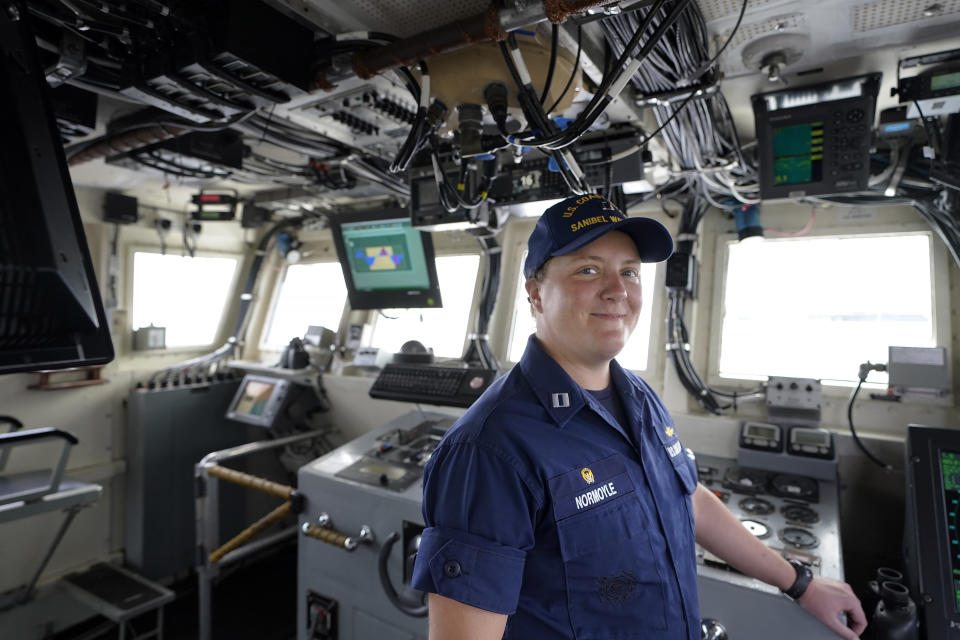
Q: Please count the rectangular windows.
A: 5